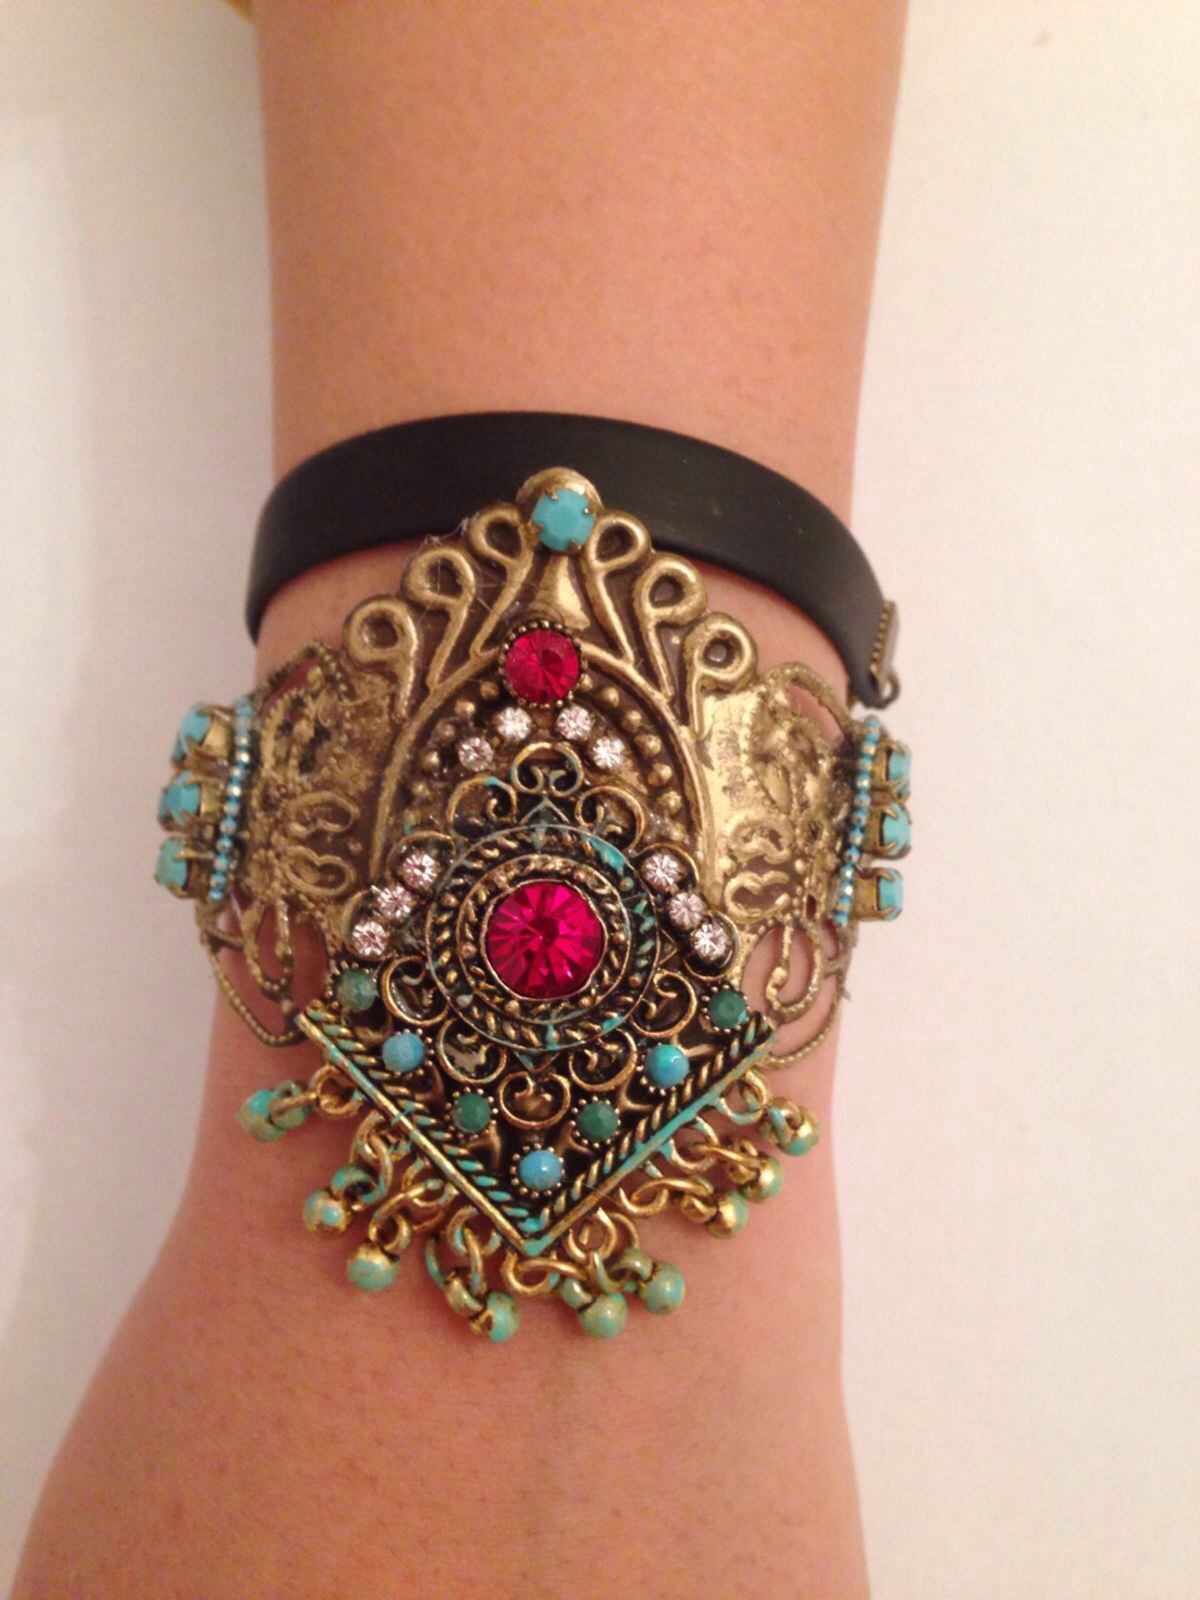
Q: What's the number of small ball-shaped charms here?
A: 9